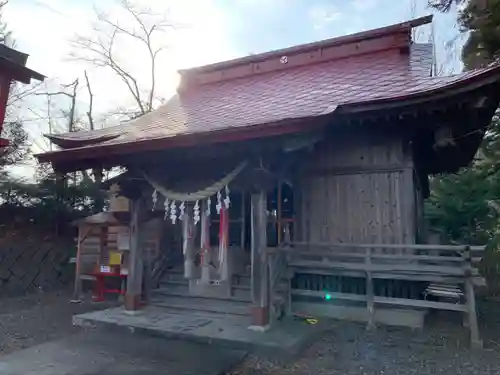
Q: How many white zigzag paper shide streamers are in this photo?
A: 8